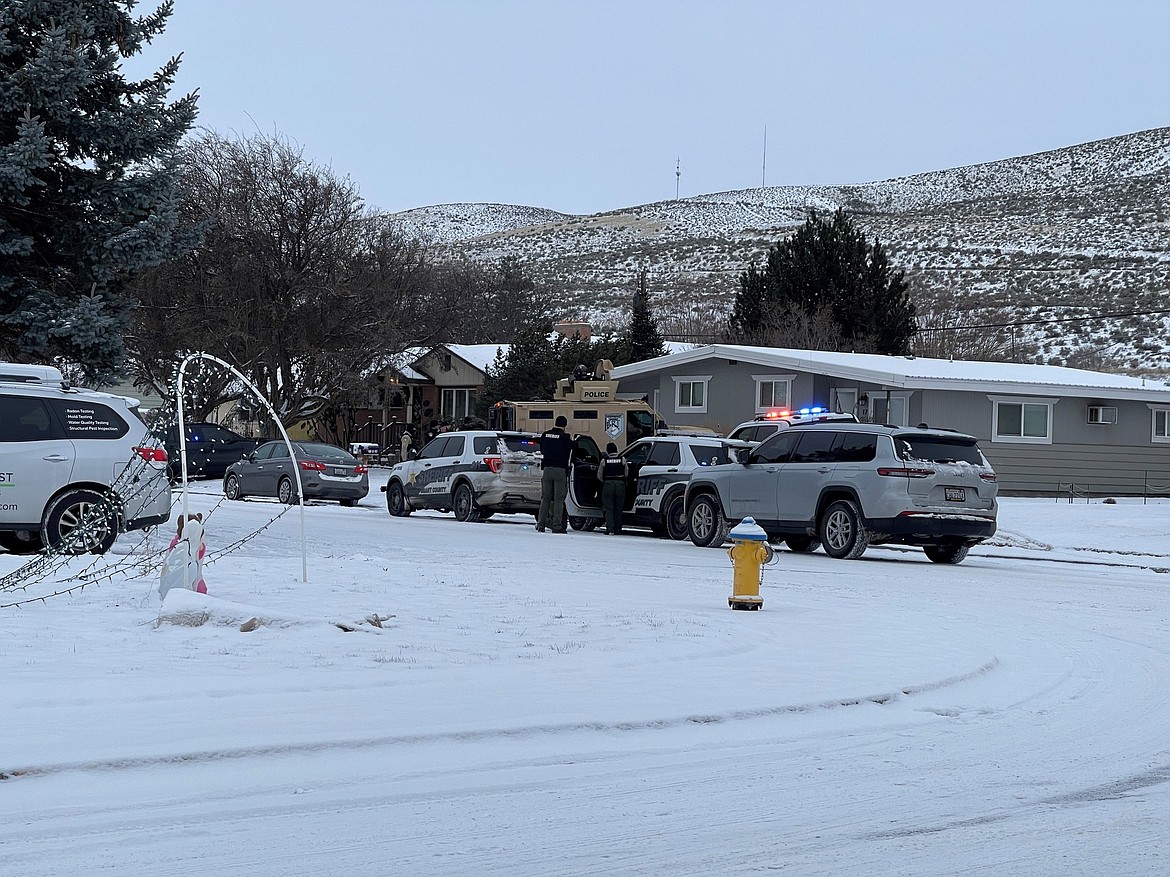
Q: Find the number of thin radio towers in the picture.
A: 2